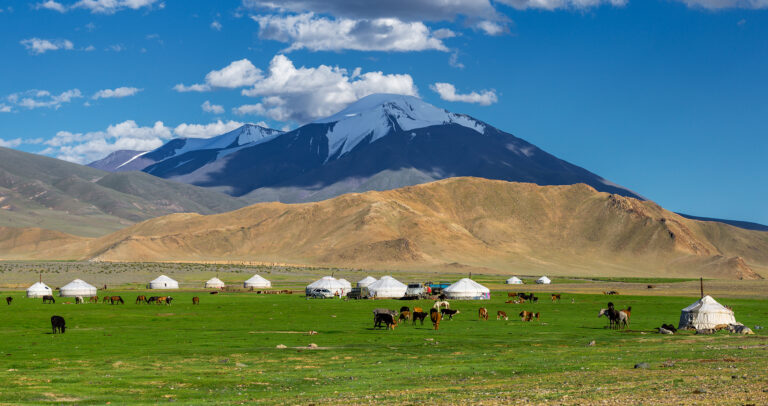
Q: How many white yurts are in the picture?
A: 13